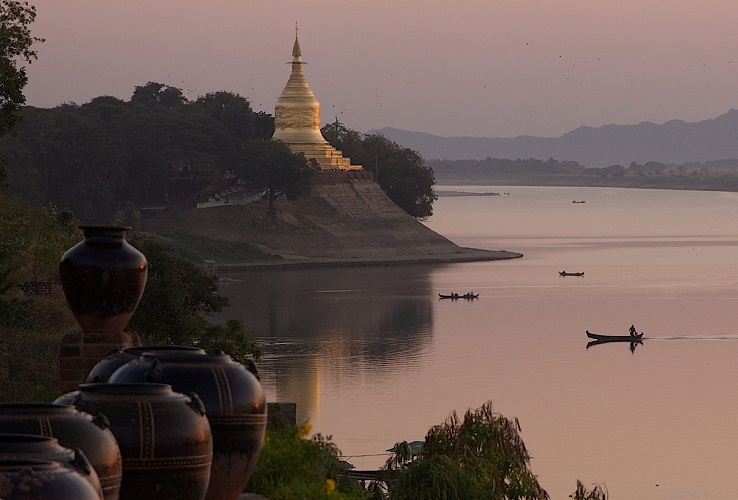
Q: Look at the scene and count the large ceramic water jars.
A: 7